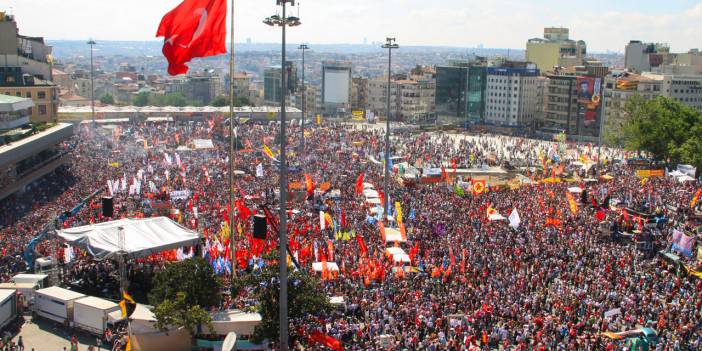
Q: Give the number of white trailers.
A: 5